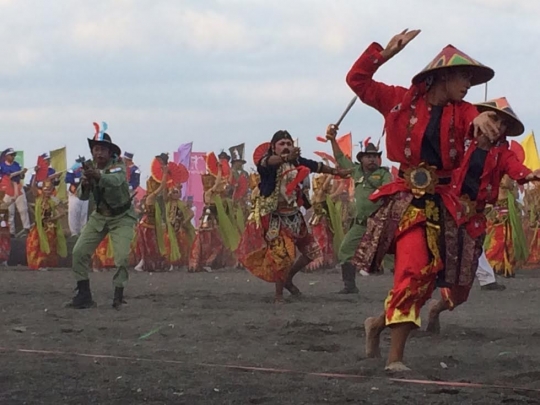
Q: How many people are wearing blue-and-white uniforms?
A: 4